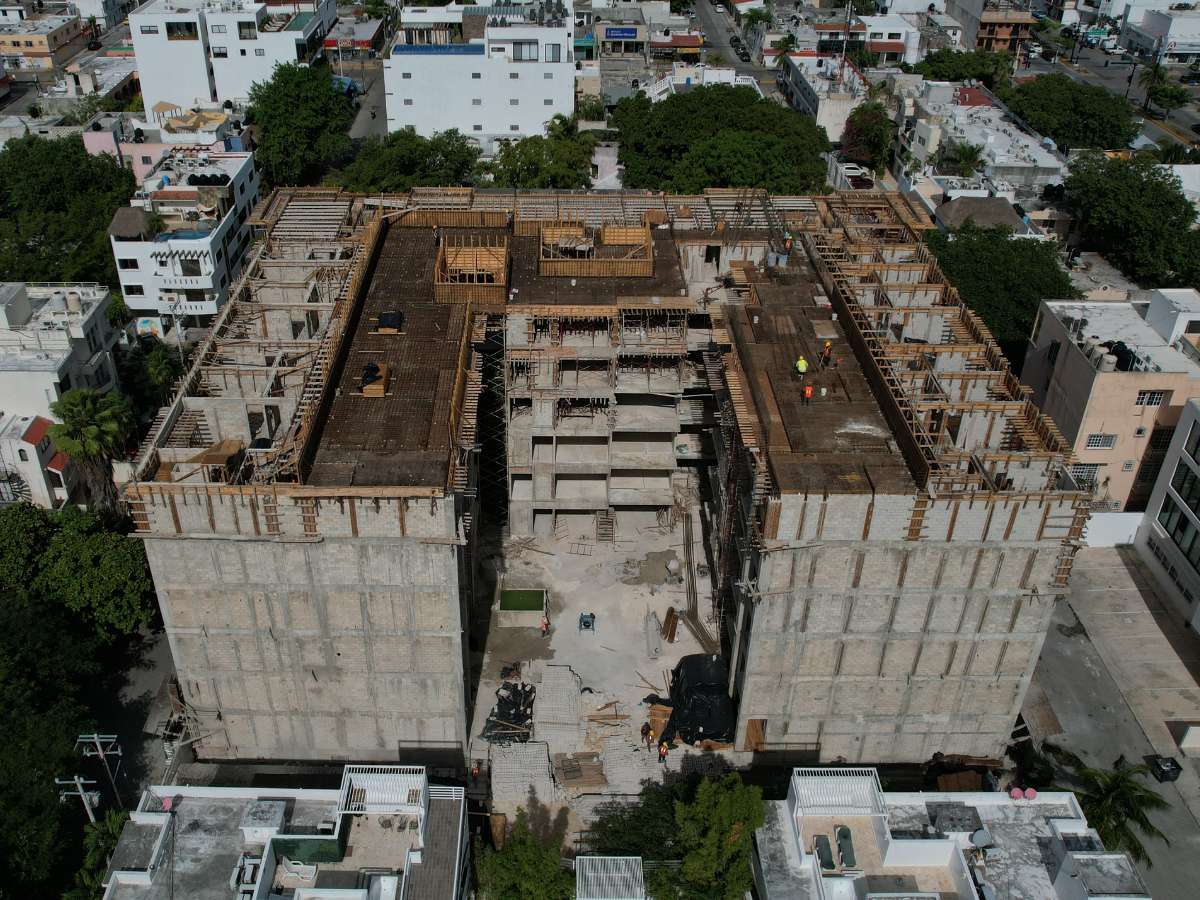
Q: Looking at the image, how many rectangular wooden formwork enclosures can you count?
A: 2